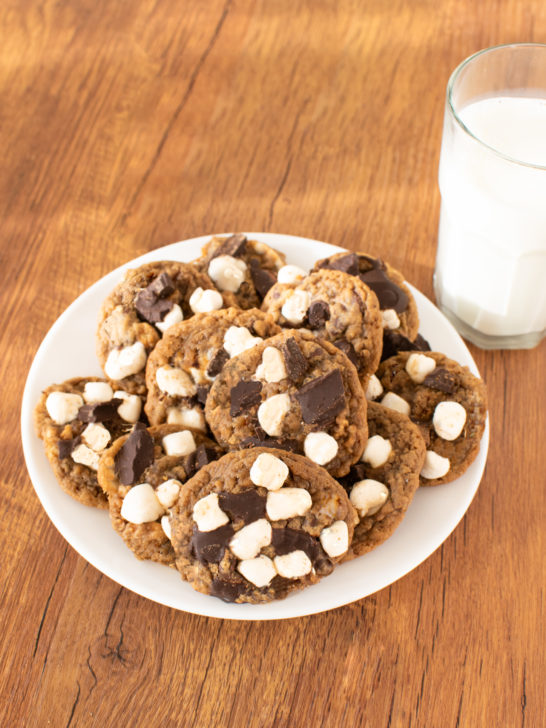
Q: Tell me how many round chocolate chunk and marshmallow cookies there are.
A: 11